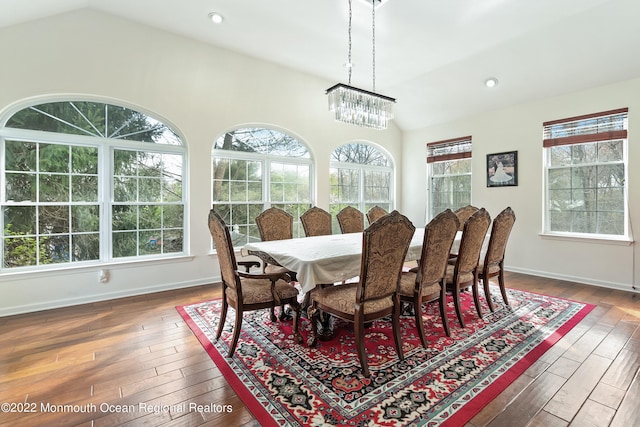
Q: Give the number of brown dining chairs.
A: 10